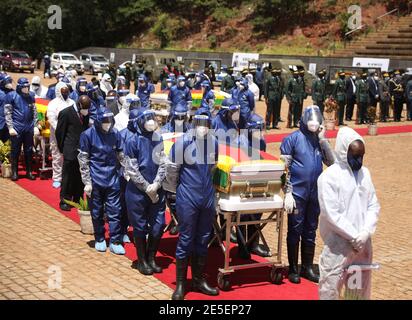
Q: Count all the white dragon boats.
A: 0